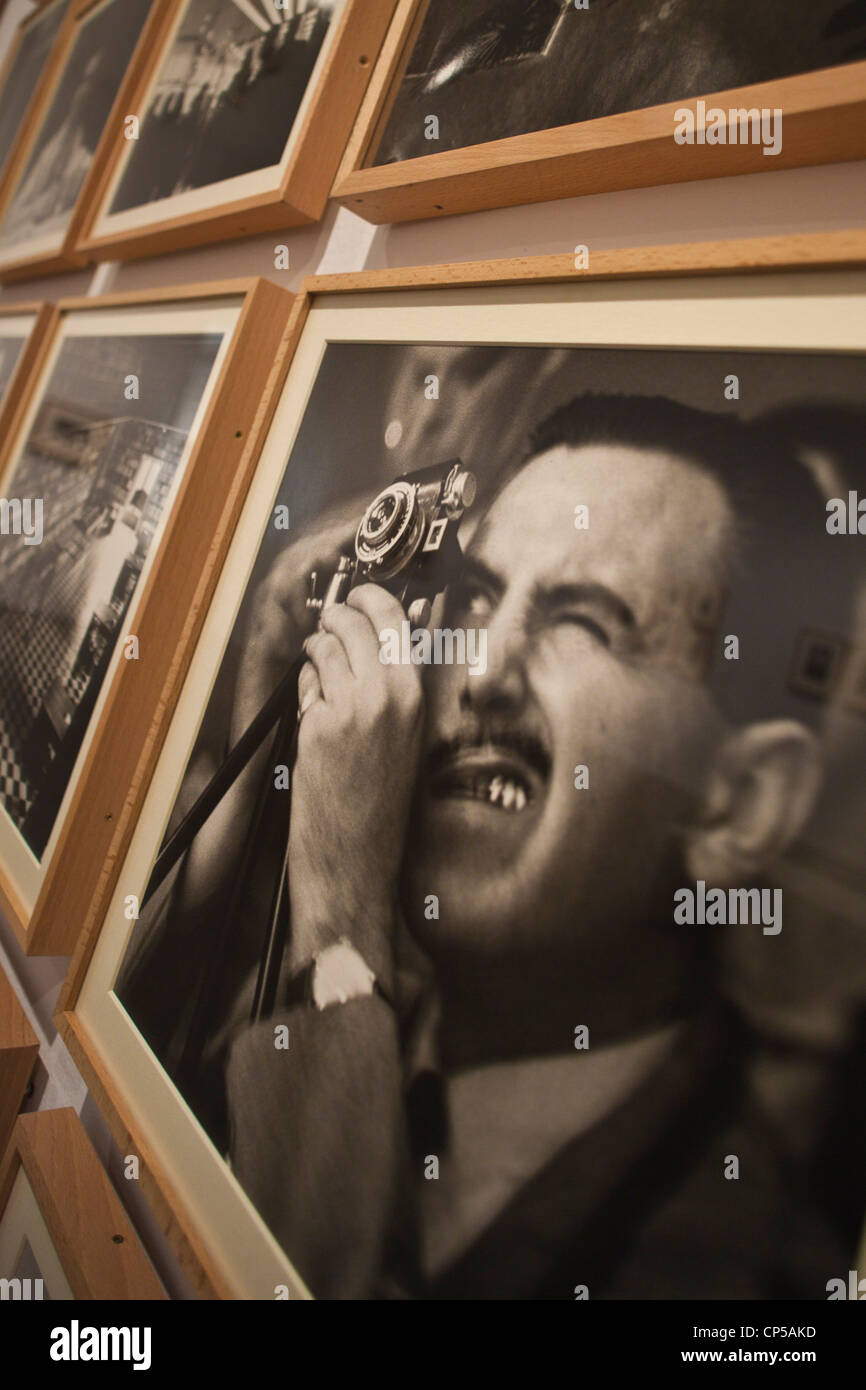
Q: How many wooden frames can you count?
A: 9